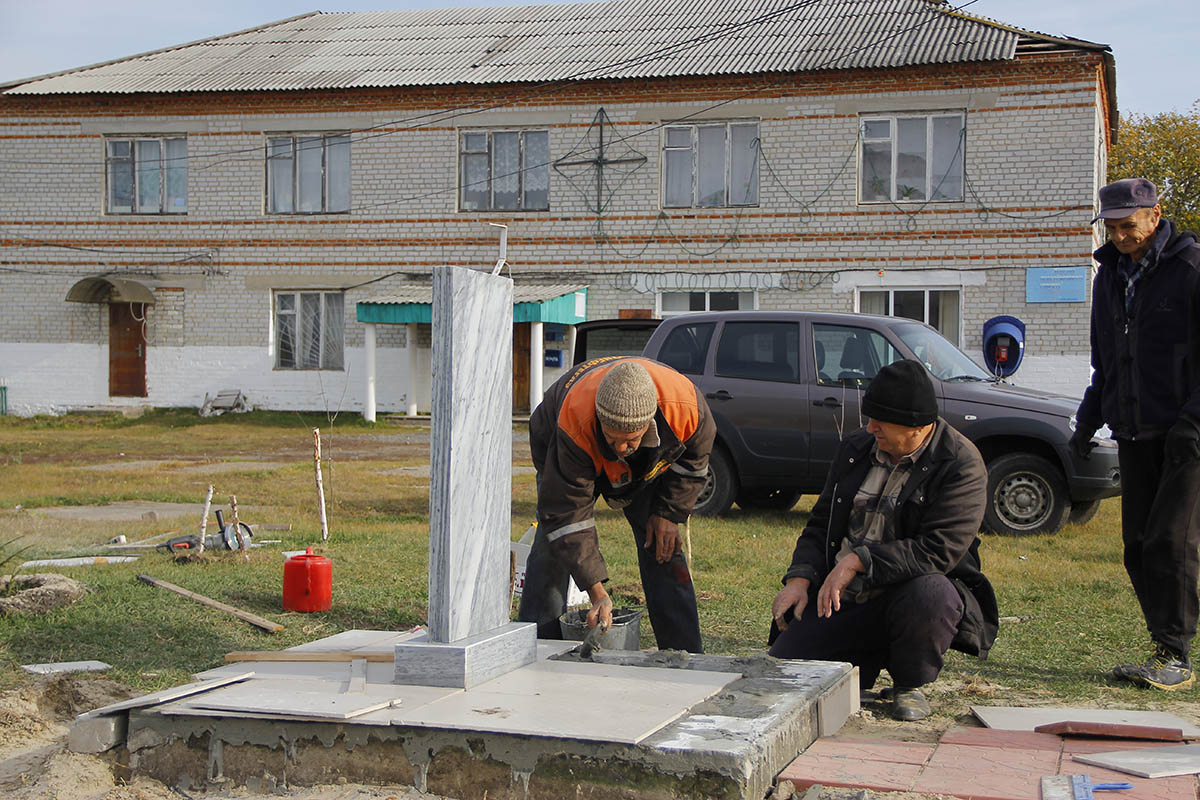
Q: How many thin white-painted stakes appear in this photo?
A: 3